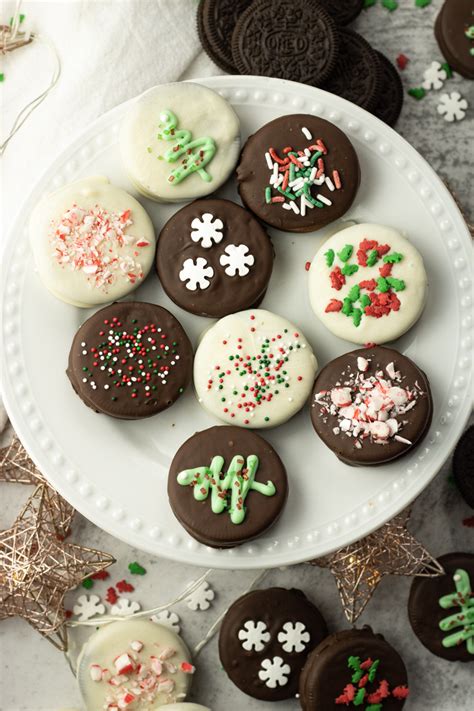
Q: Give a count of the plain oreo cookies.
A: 6